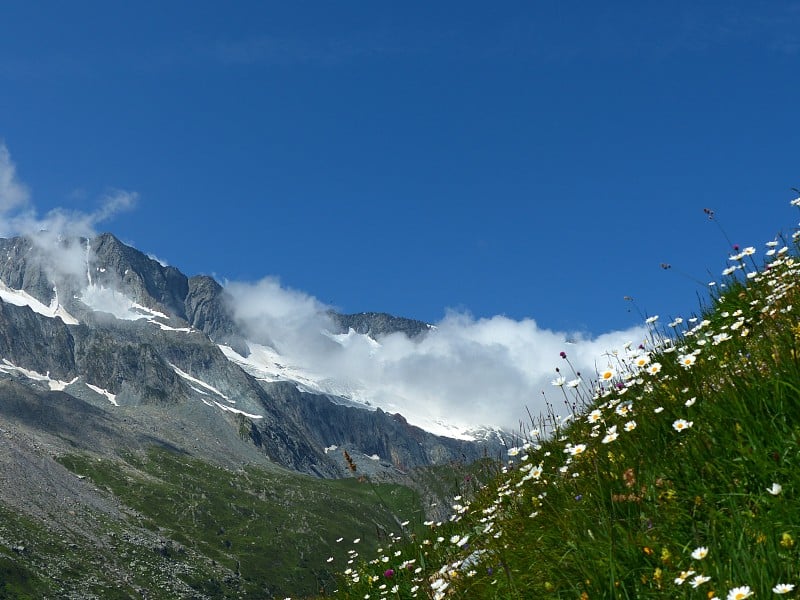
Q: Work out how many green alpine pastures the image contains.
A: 2